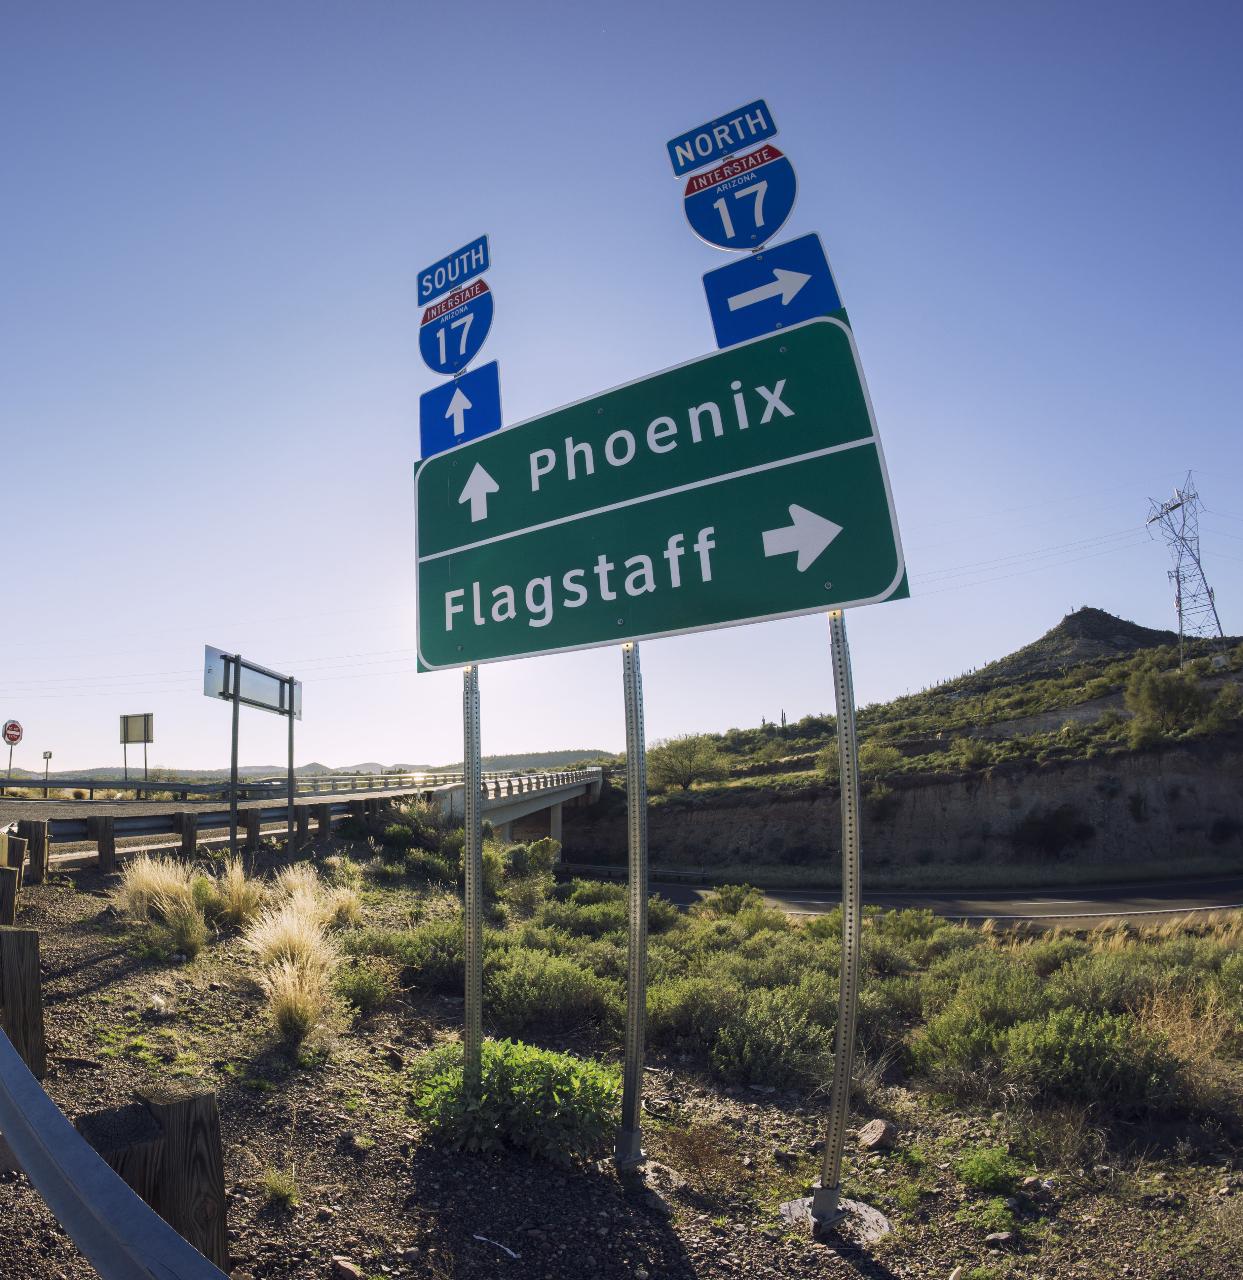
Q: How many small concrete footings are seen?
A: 2